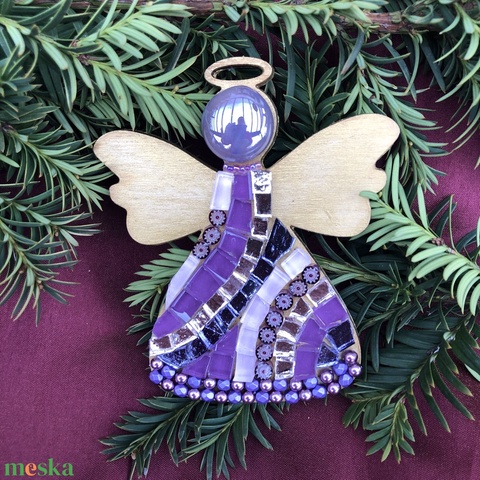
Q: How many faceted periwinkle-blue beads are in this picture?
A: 15